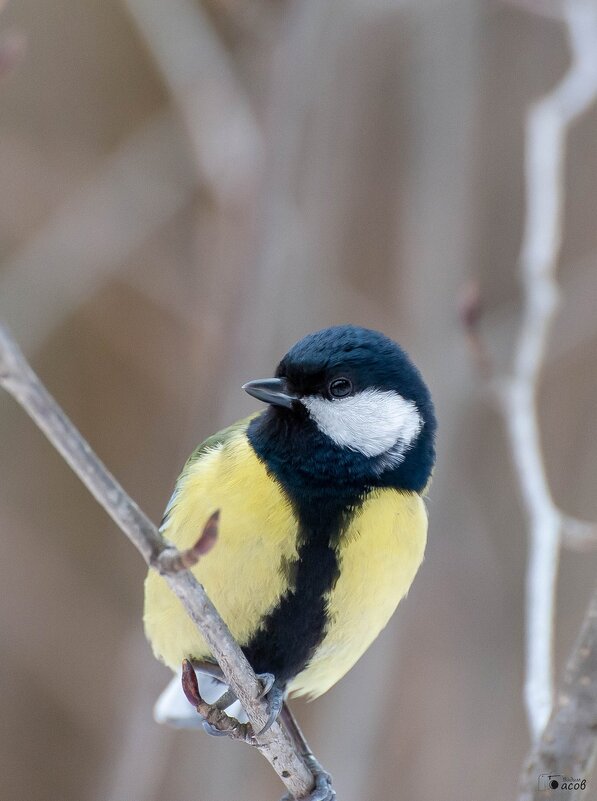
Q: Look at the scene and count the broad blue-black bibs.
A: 1